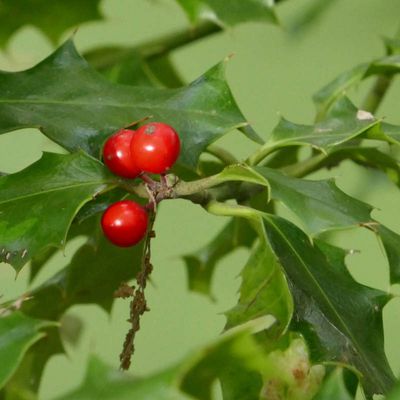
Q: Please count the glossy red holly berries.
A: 3